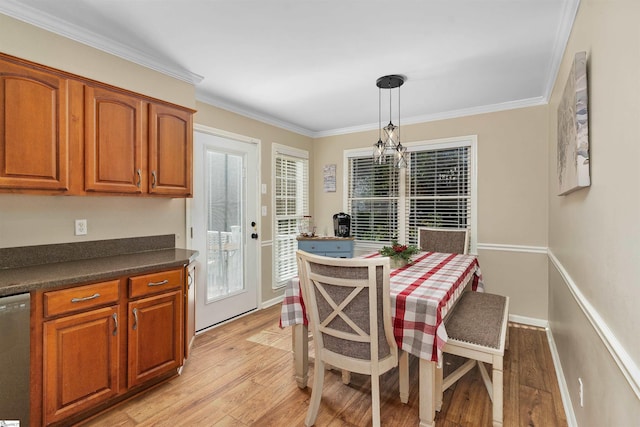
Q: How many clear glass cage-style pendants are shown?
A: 3